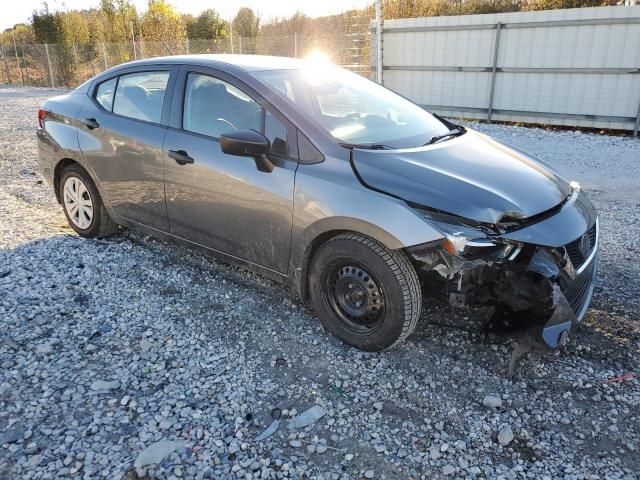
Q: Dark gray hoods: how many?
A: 1